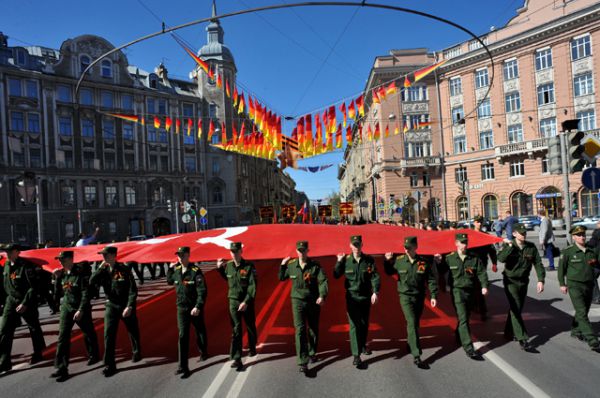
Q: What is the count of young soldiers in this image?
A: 11